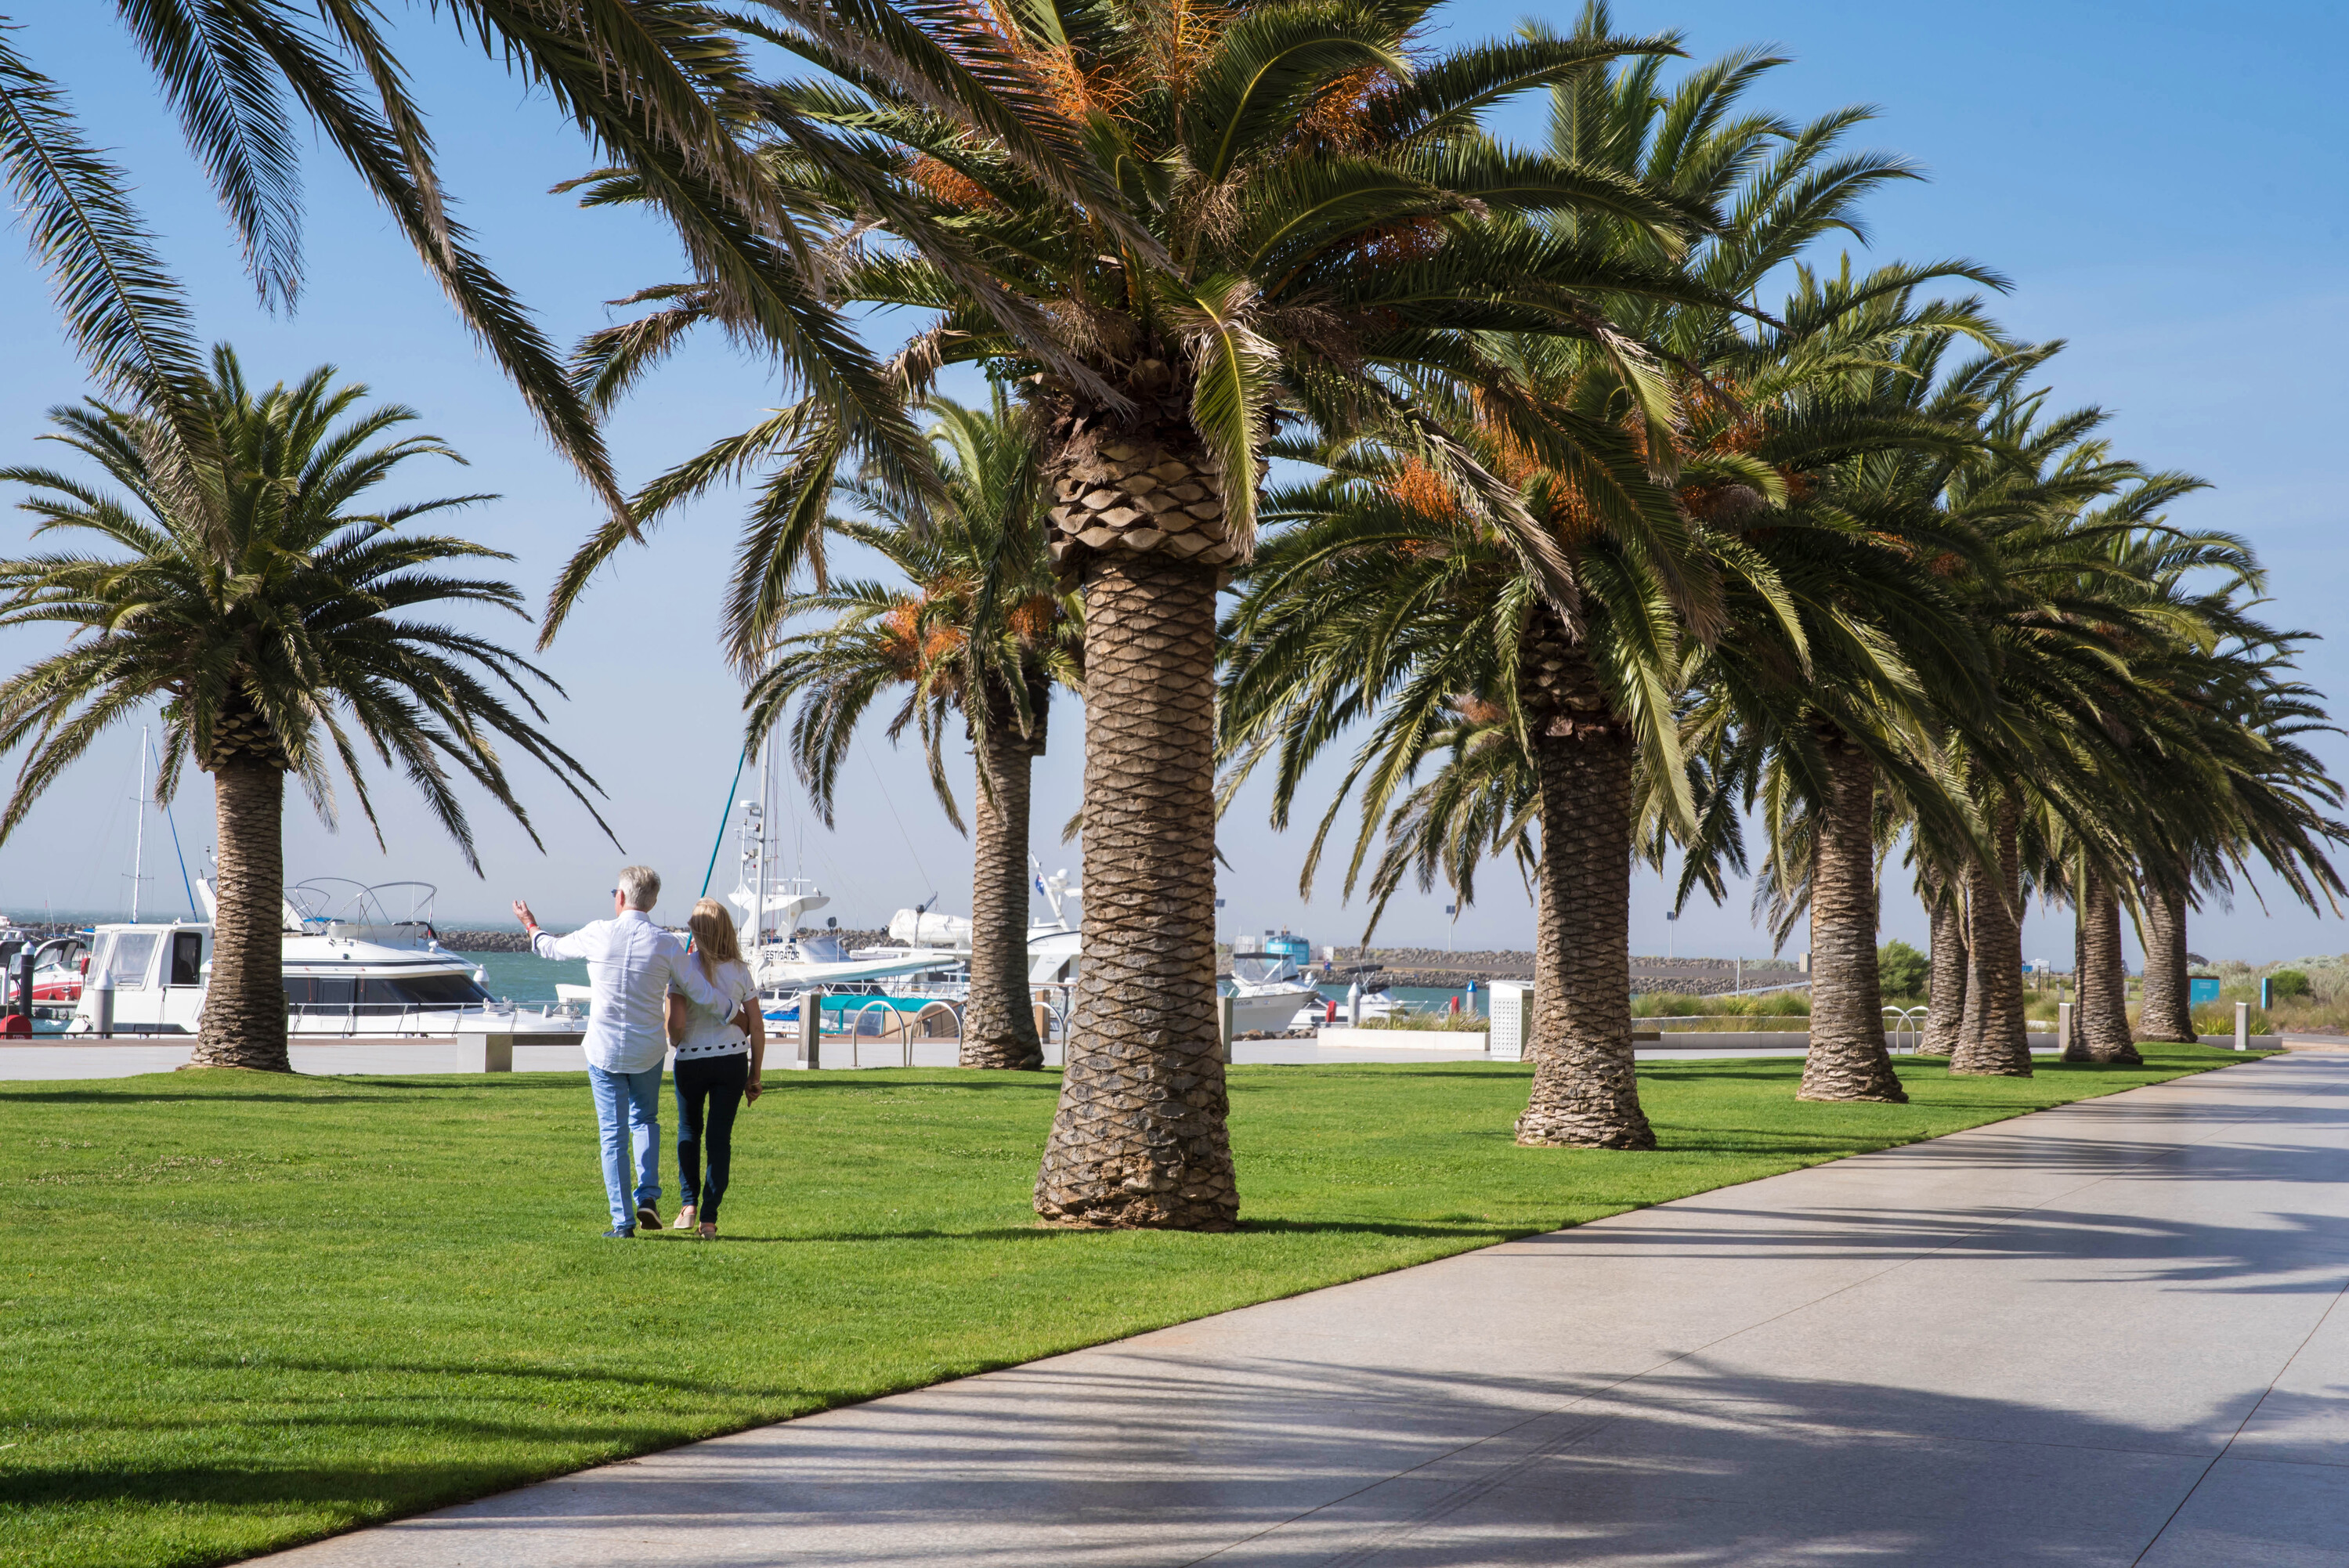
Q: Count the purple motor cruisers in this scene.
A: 0